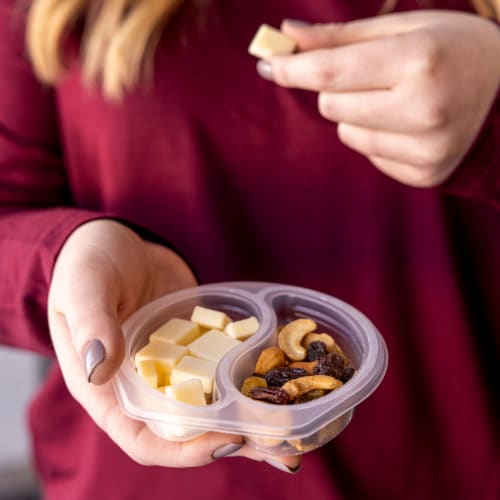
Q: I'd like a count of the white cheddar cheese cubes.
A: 9